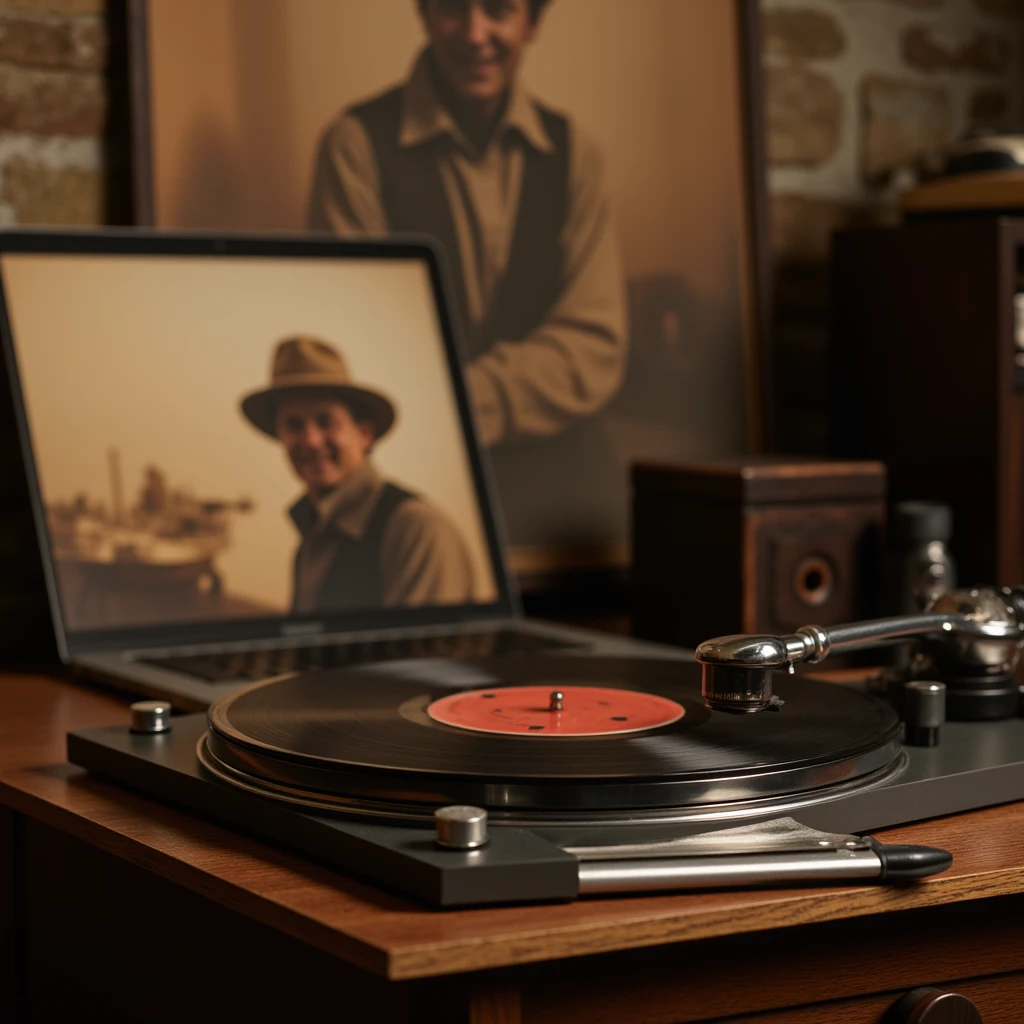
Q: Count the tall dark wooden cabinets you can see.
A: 1